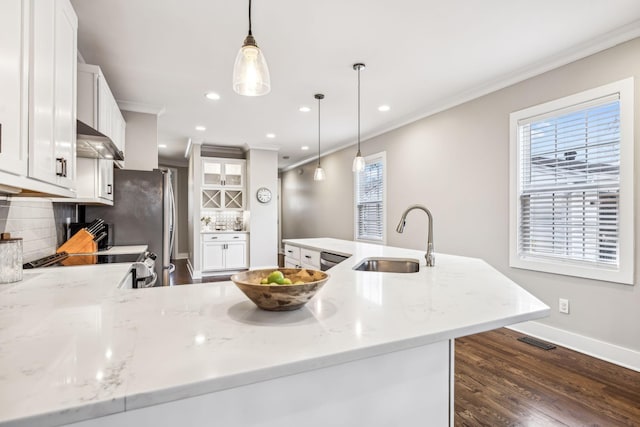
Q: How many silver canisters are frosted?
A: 1